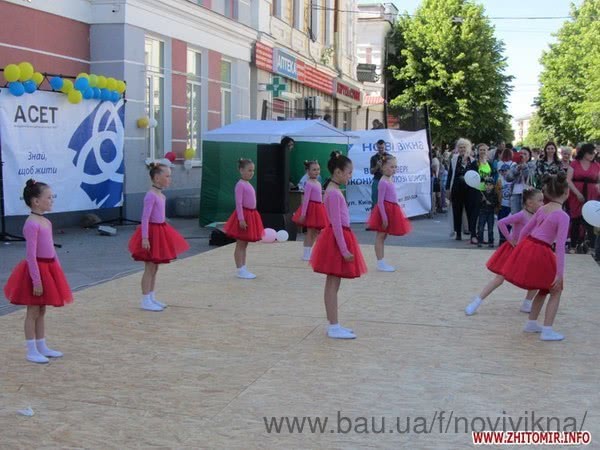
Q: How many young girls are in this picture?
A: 8